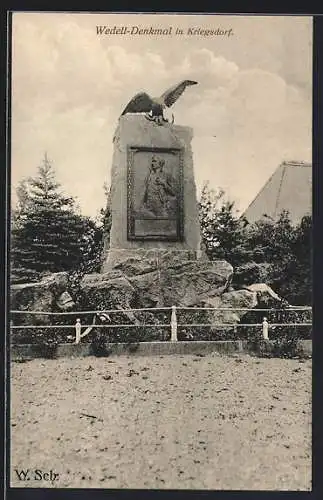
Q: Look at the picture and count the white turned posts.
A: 3